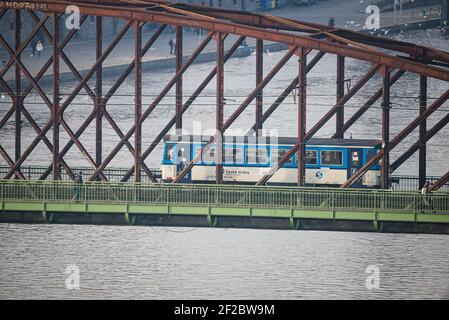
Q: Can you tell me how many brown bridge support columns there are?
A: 11